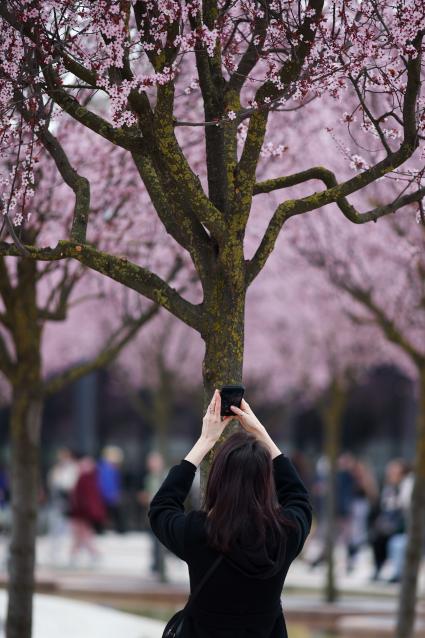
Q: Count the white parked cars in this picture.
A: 0